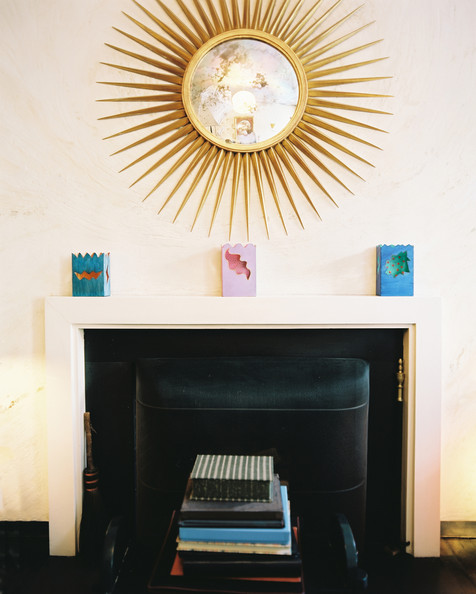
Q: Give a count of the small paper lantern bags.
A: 3